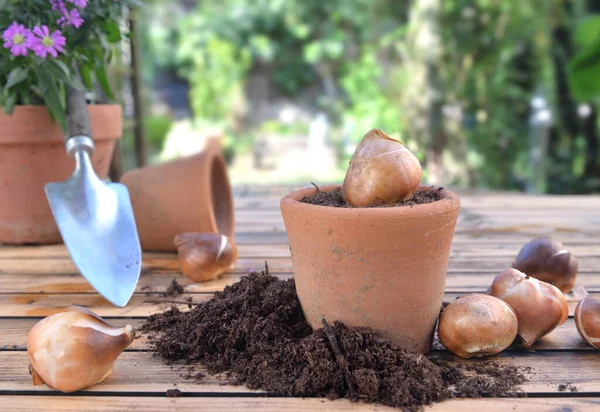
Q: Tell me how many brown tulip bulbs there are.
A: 7